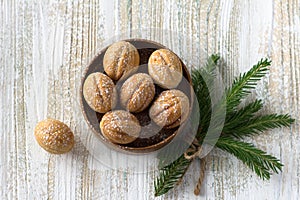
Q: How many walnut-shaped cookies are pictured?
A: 7